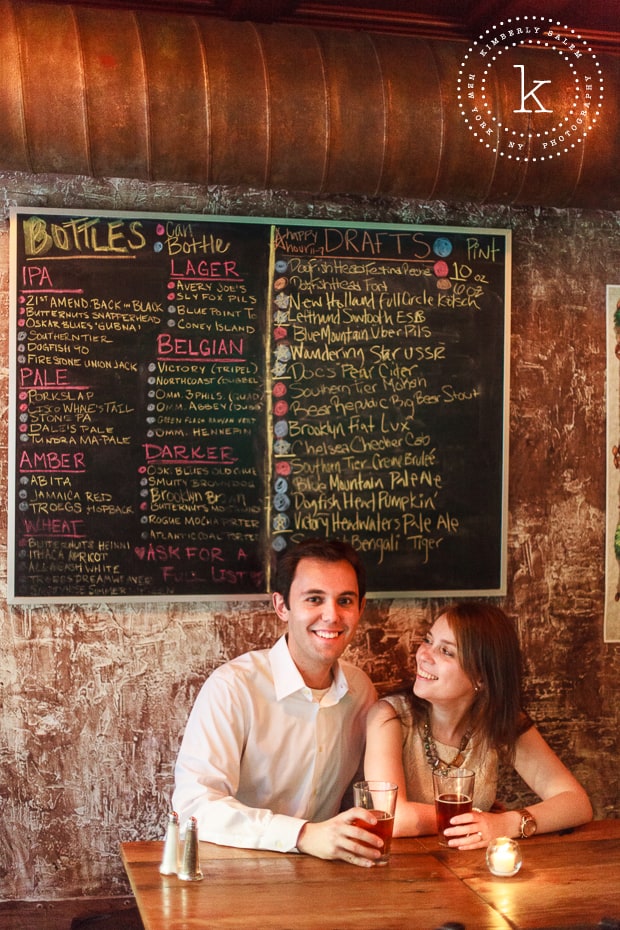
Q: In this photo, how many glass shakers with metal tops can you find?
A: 2